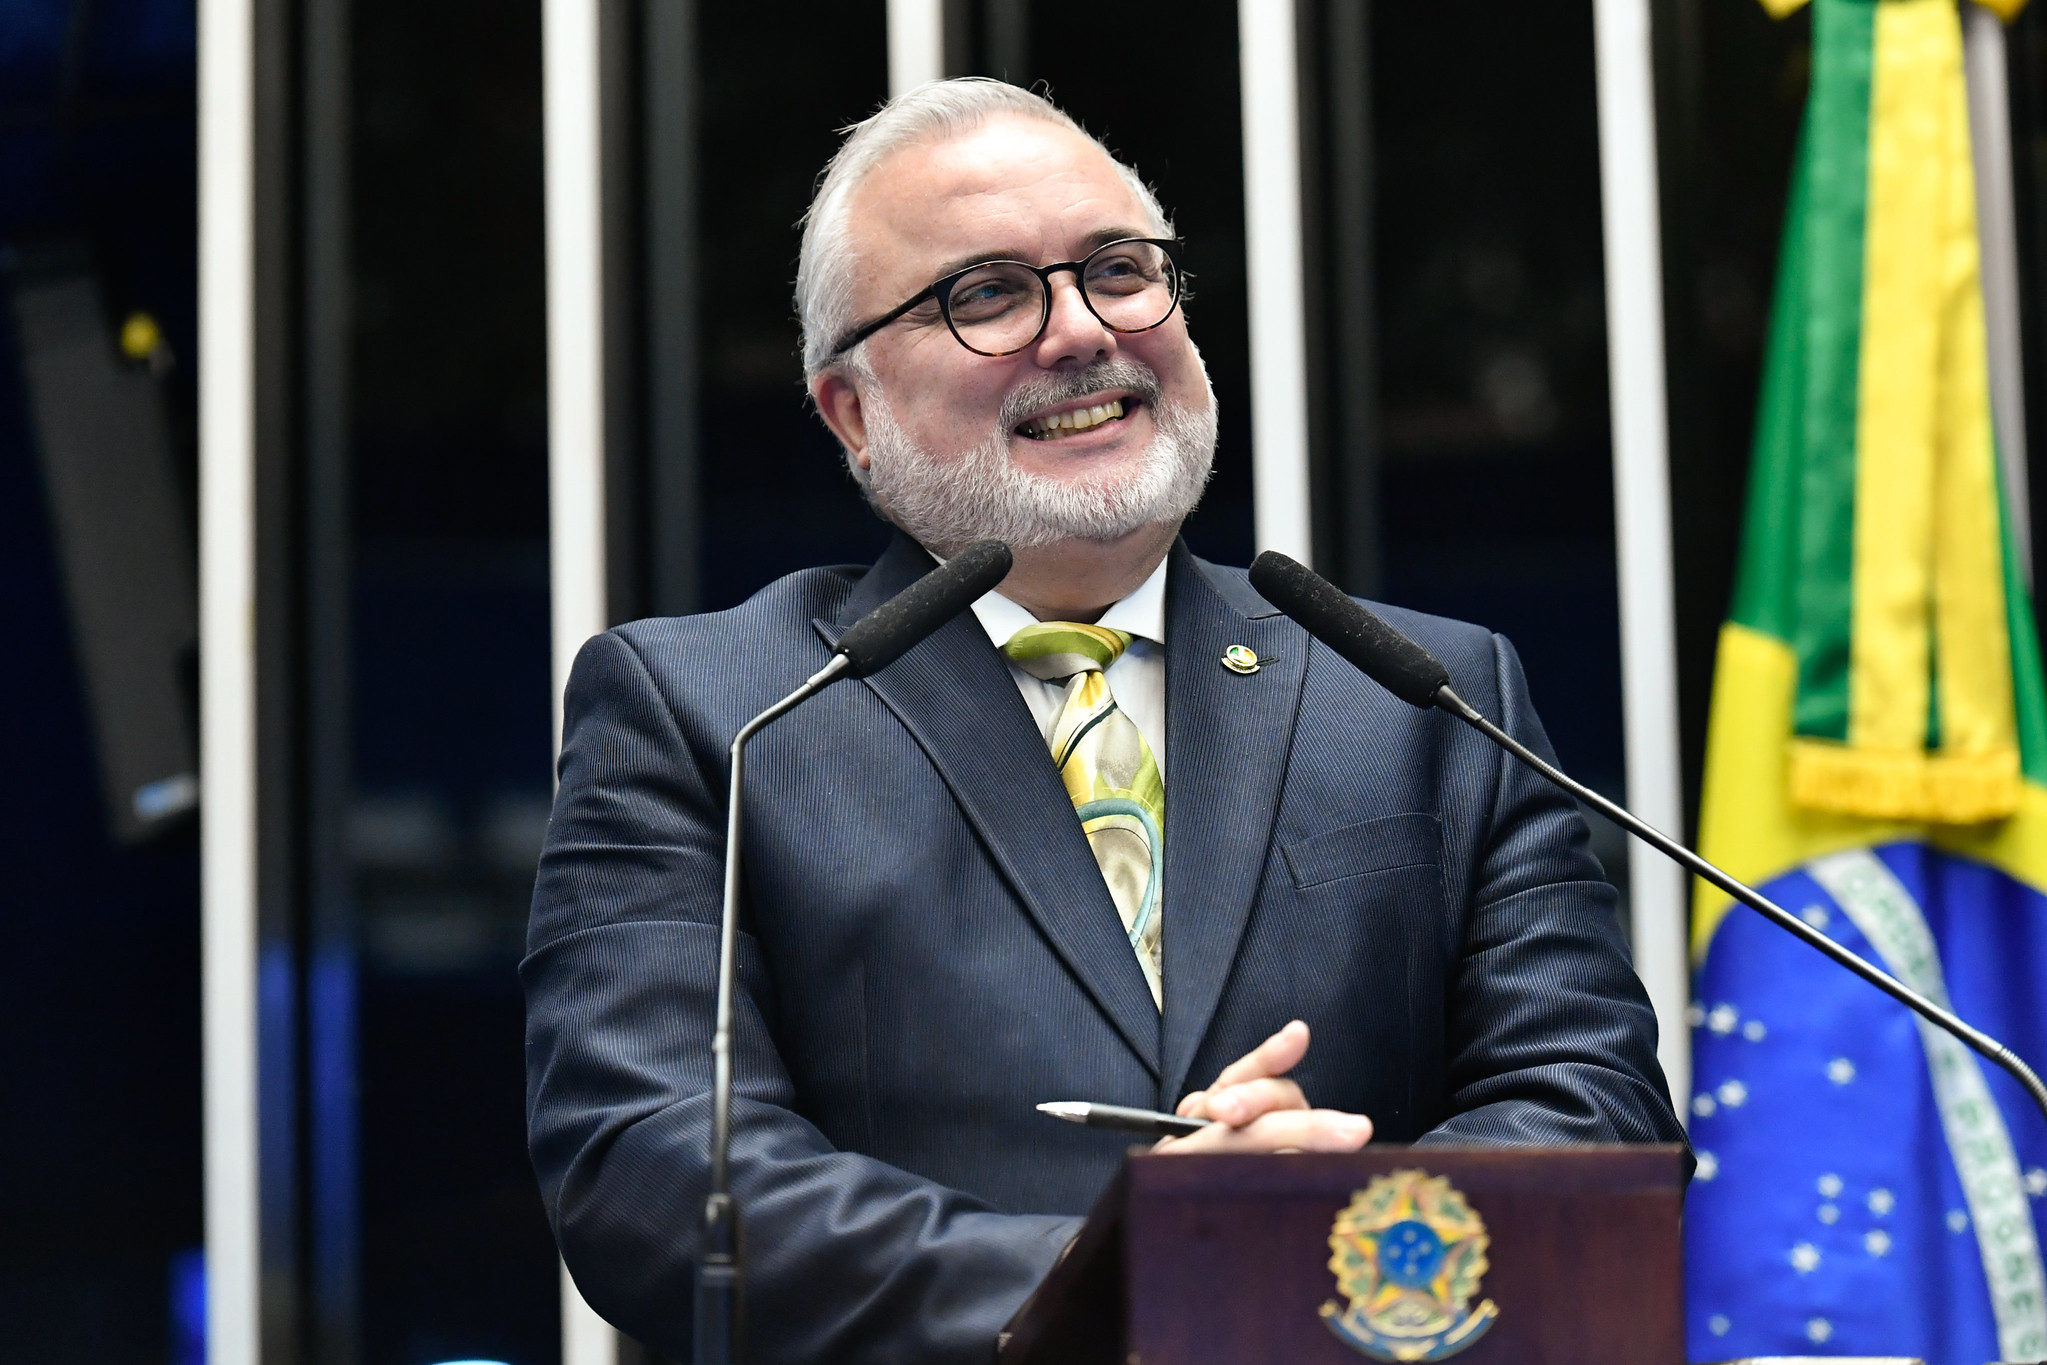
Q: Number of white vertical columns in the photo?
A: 5